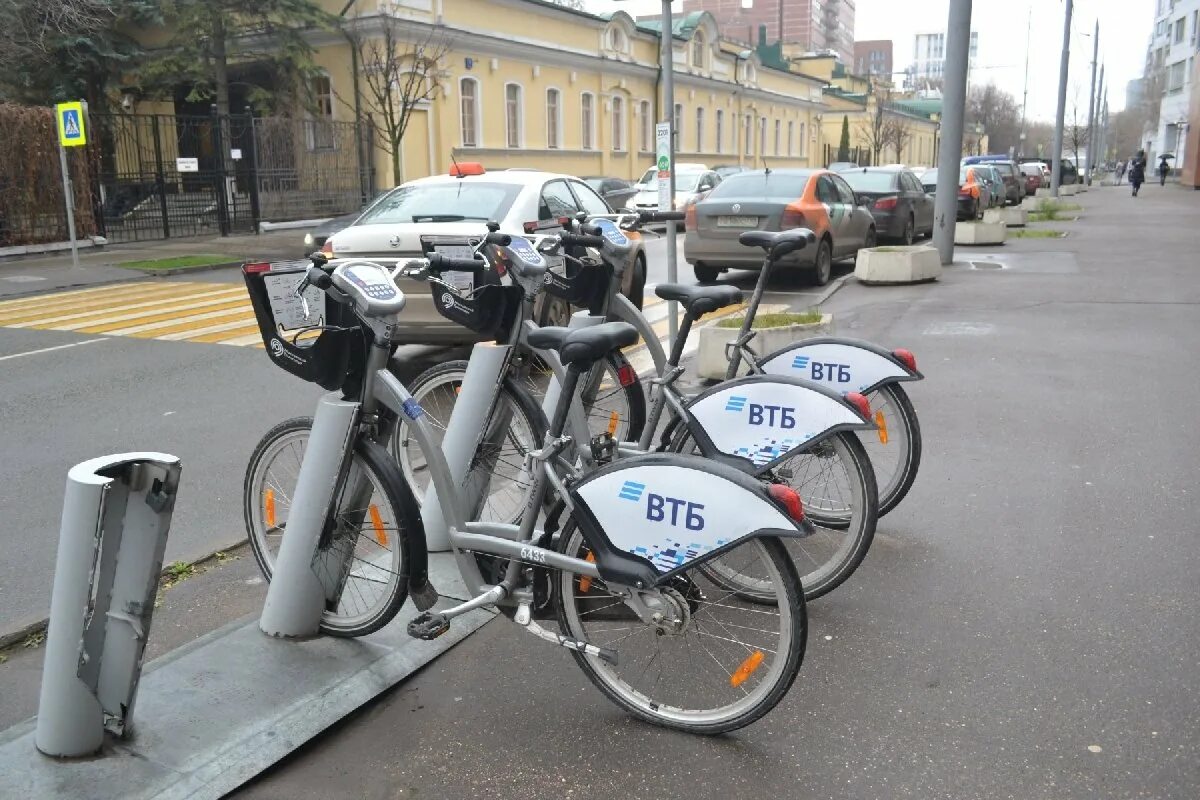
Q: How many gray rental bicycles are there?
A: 3